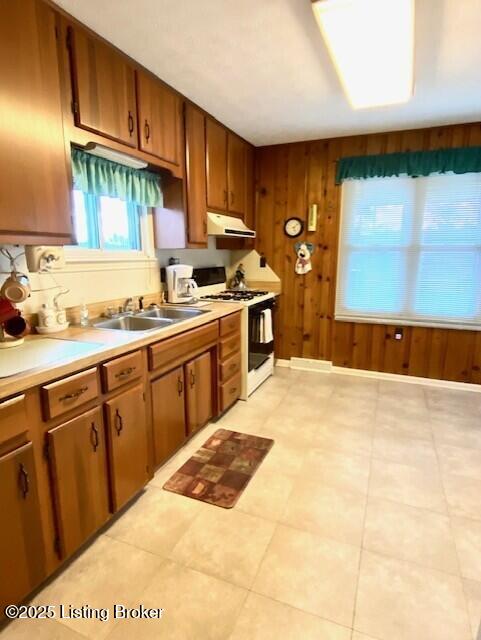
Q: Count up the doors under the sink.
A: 2